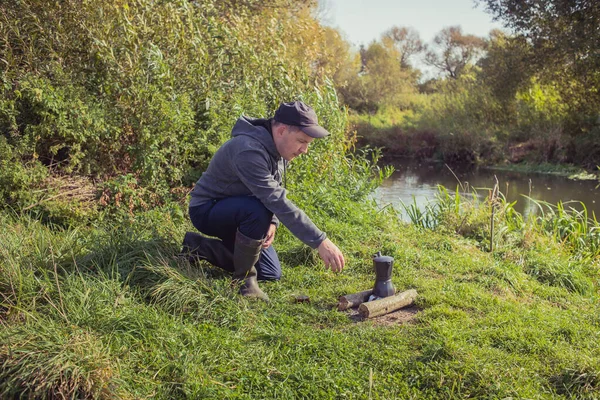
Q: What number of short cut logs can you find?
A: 2